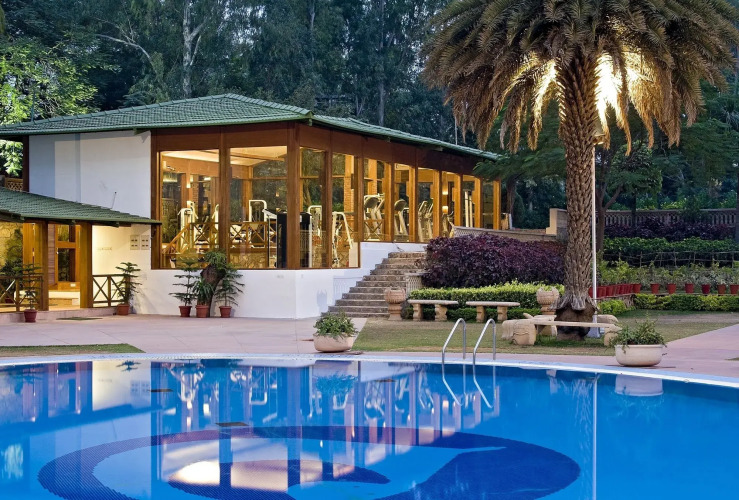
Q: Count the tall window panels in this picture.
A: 10